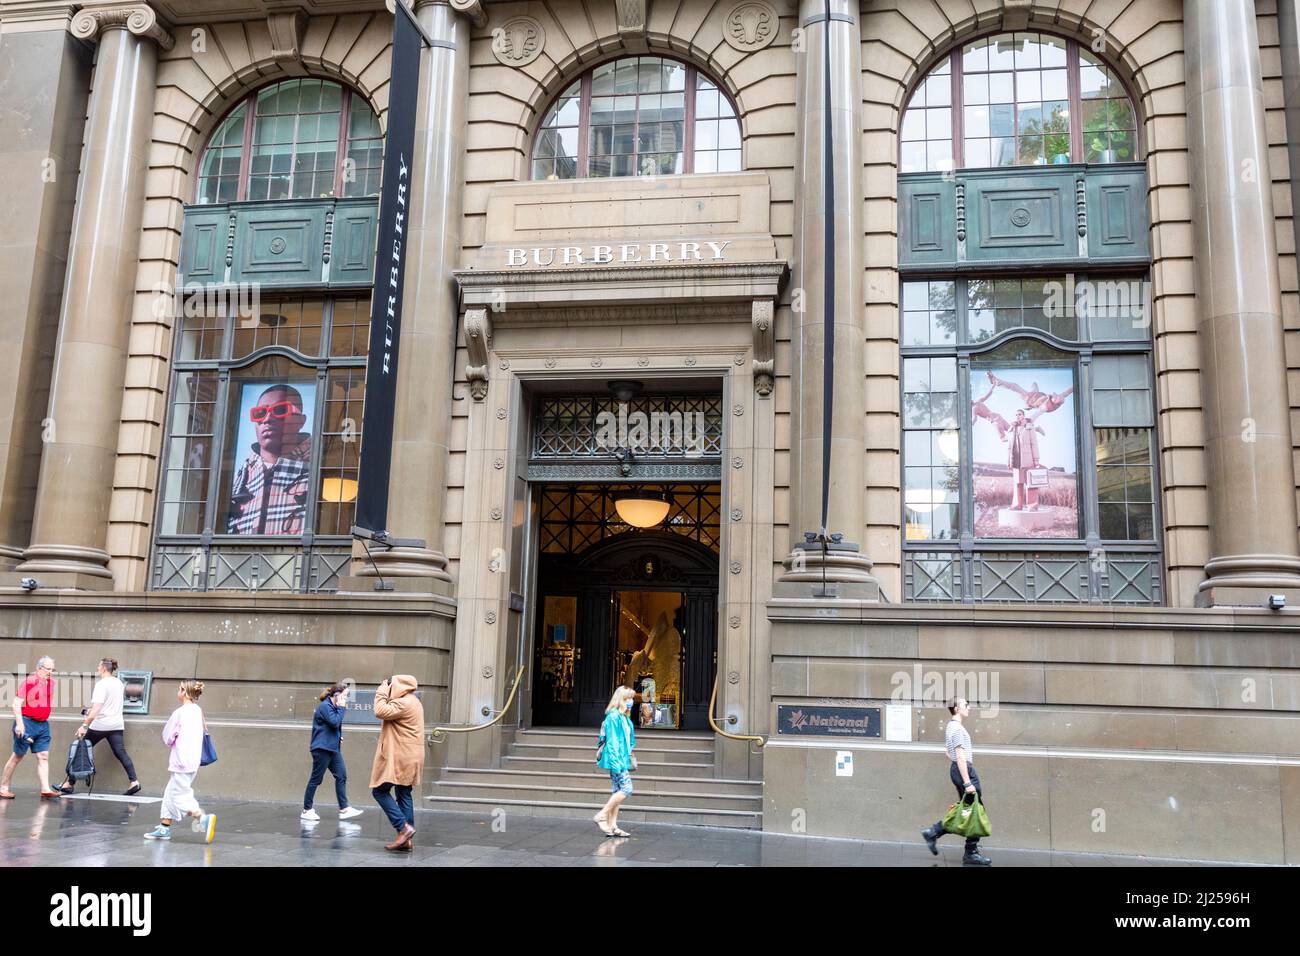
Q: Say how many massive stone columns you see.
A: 4